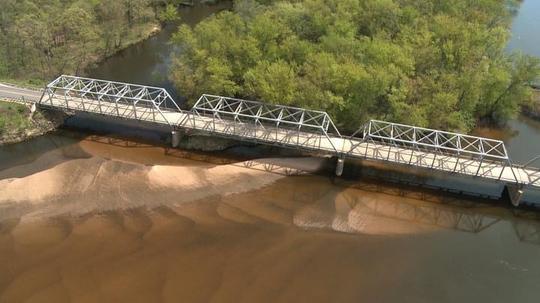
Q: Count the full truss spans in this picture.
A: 3